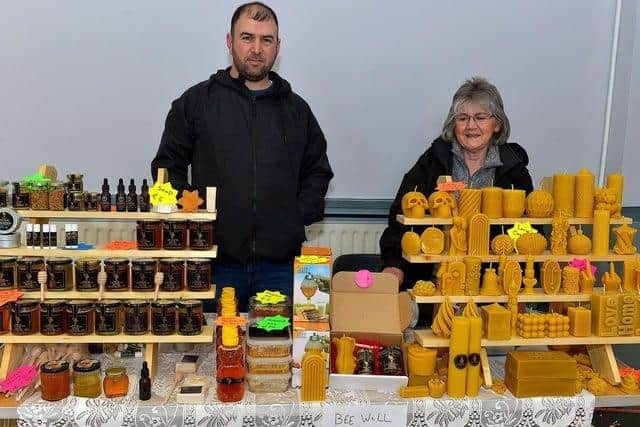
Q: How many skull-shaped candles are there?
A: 2